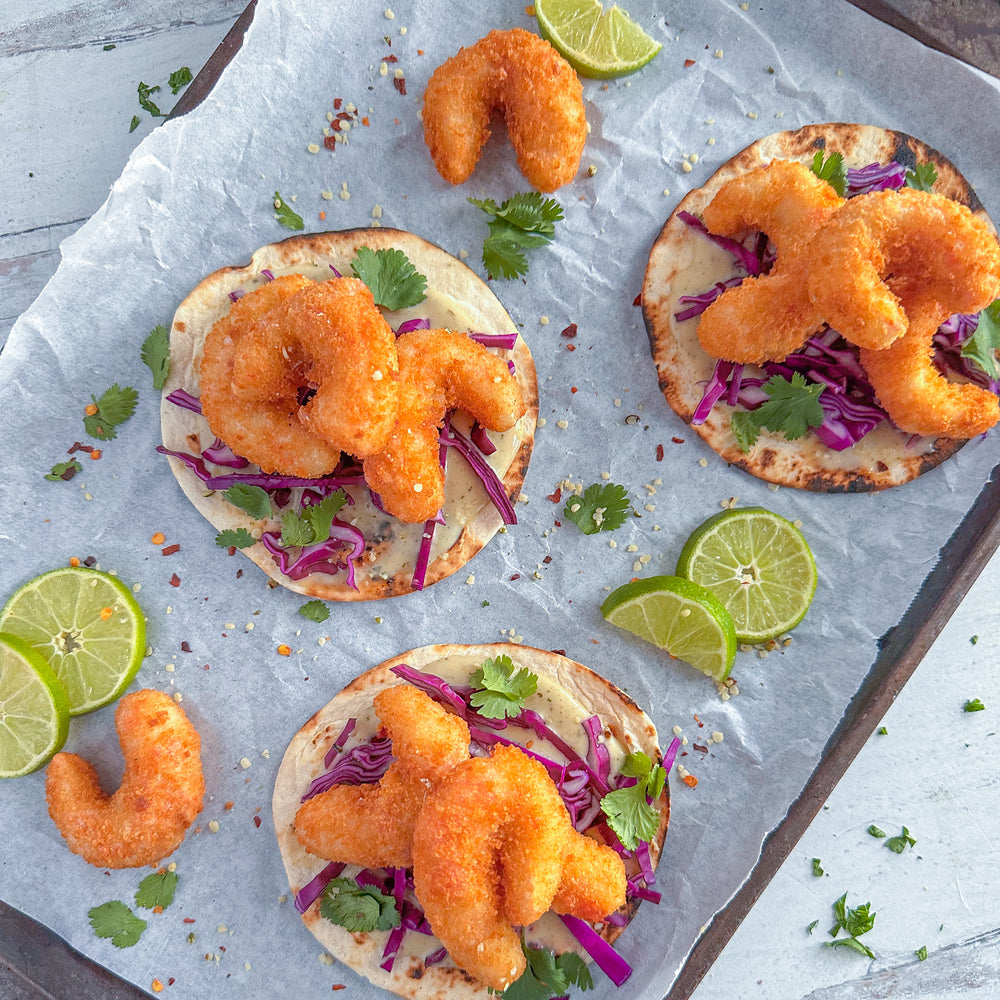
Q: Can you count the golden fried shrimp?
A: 11